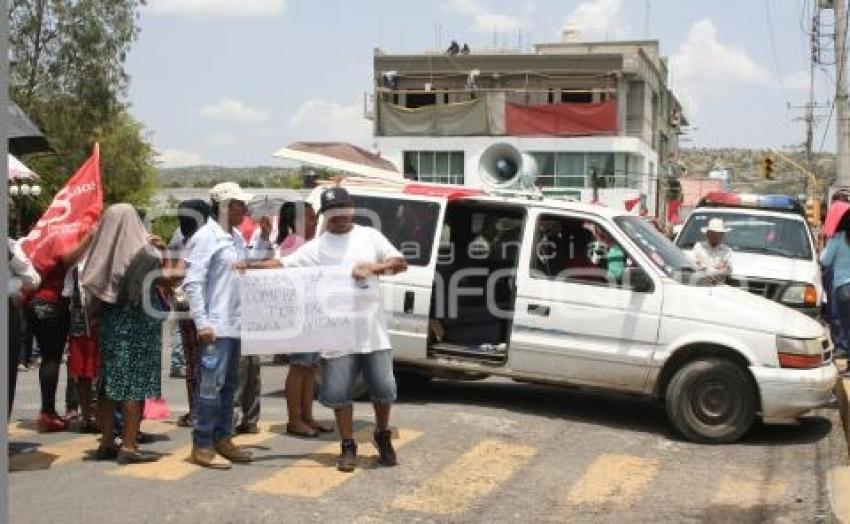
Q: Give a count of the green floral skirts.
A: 1